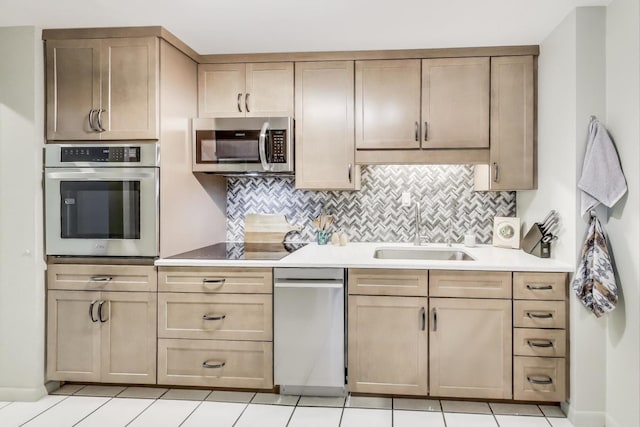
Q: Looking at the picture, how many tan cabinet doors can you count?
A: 12